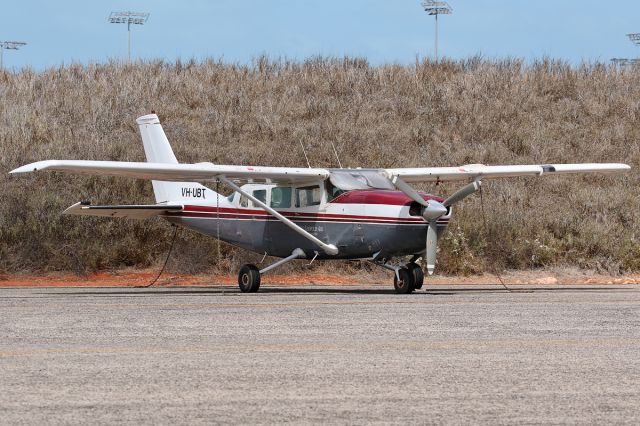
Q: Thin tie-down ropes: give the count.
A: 3